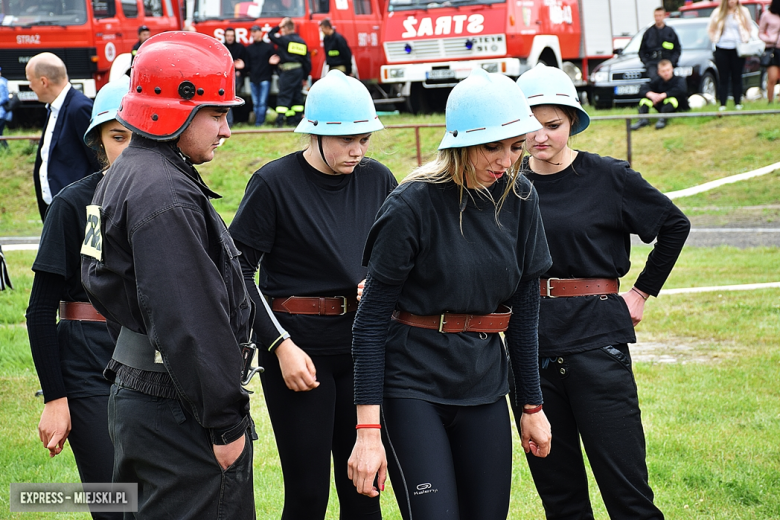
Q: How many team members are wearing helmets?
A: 5